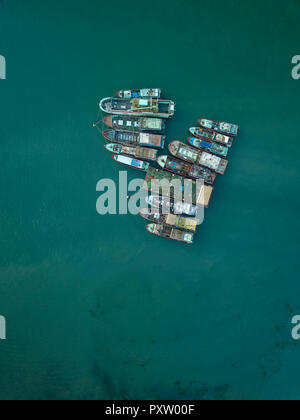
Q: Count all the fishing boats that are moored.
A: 14